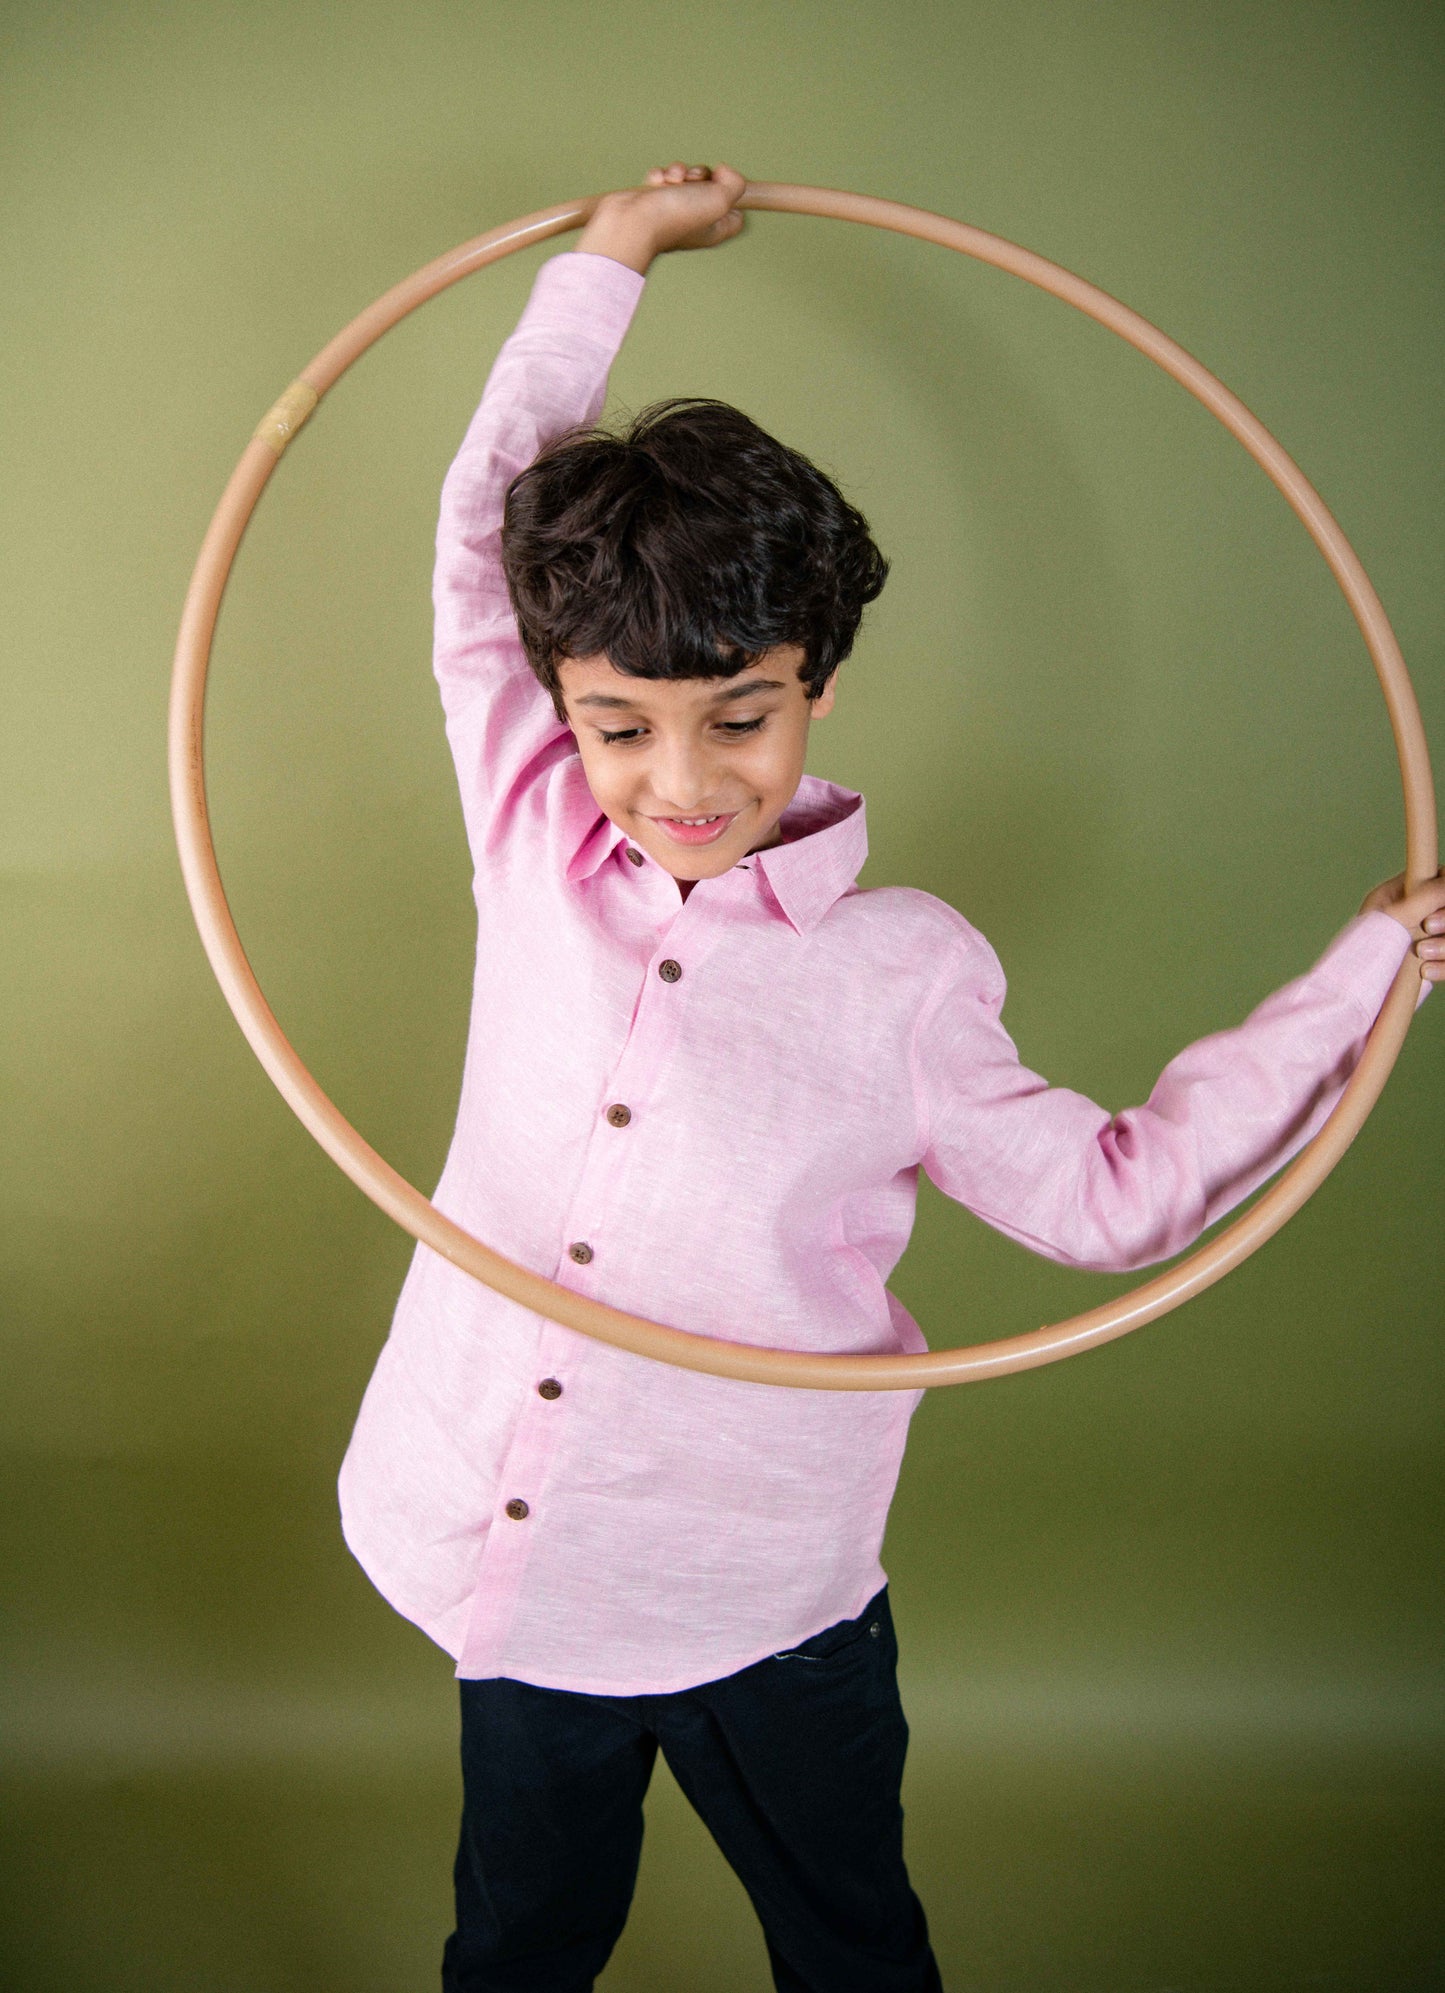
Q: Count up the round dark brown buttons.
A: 6